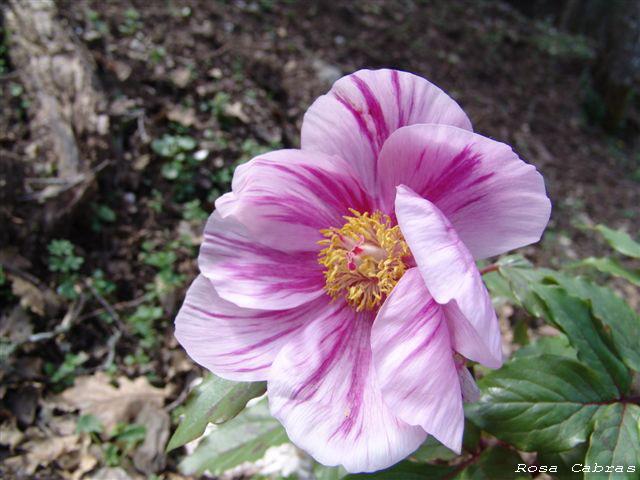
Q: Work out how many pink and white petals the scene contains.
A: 8